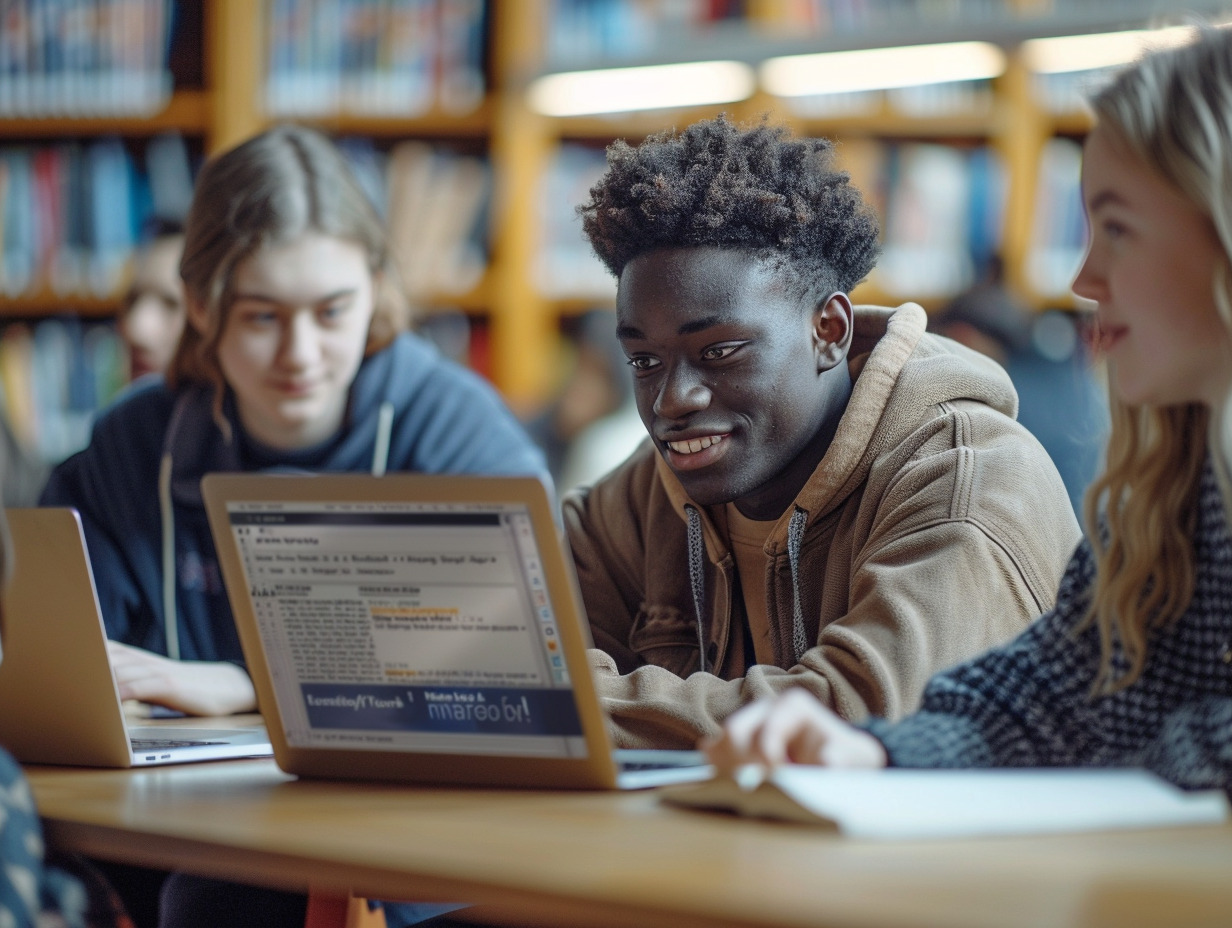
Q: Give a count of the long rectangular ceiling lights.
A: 3